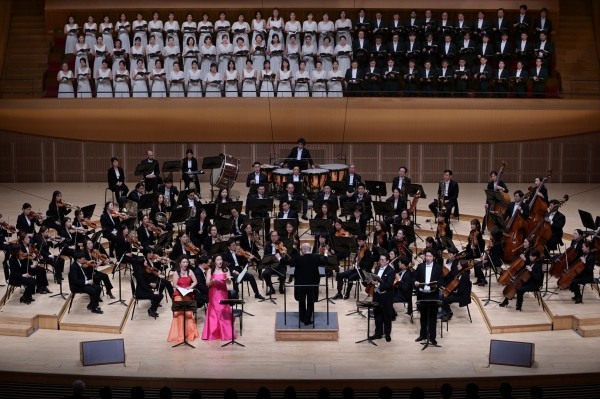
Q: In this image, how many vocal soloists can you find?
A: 4